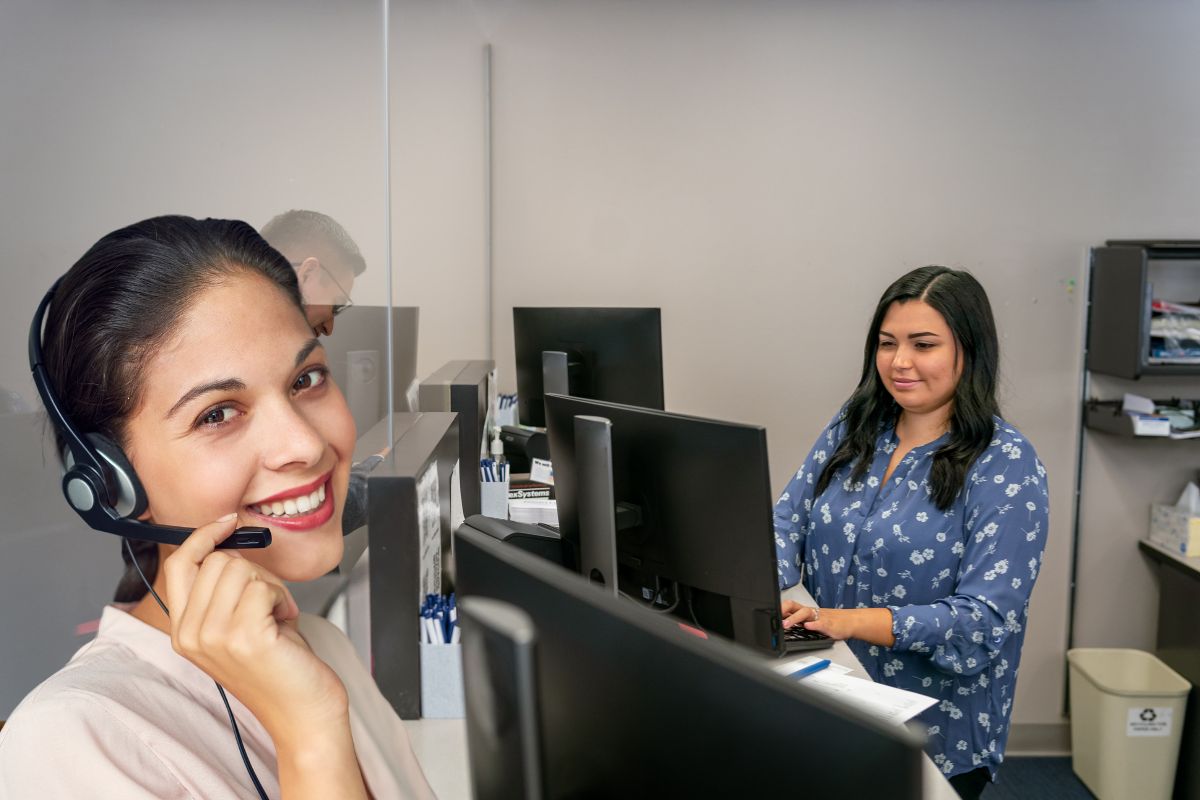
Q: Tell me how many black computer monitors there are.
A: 3